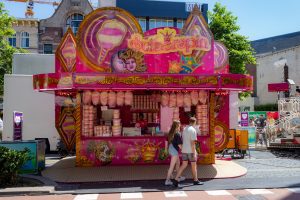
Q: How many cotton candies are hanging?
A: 12